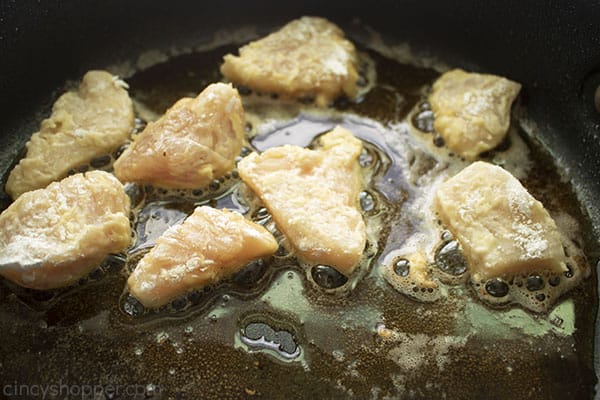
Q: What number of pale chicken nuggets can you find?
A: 8